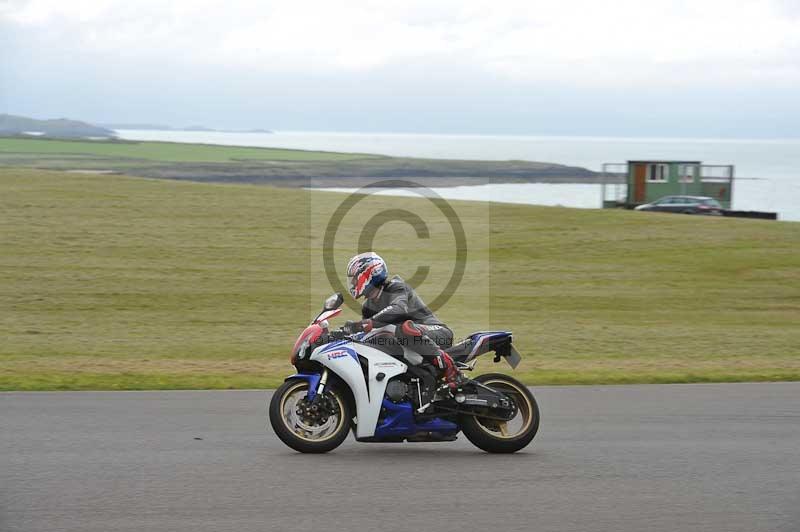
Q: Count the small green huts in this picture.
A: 1